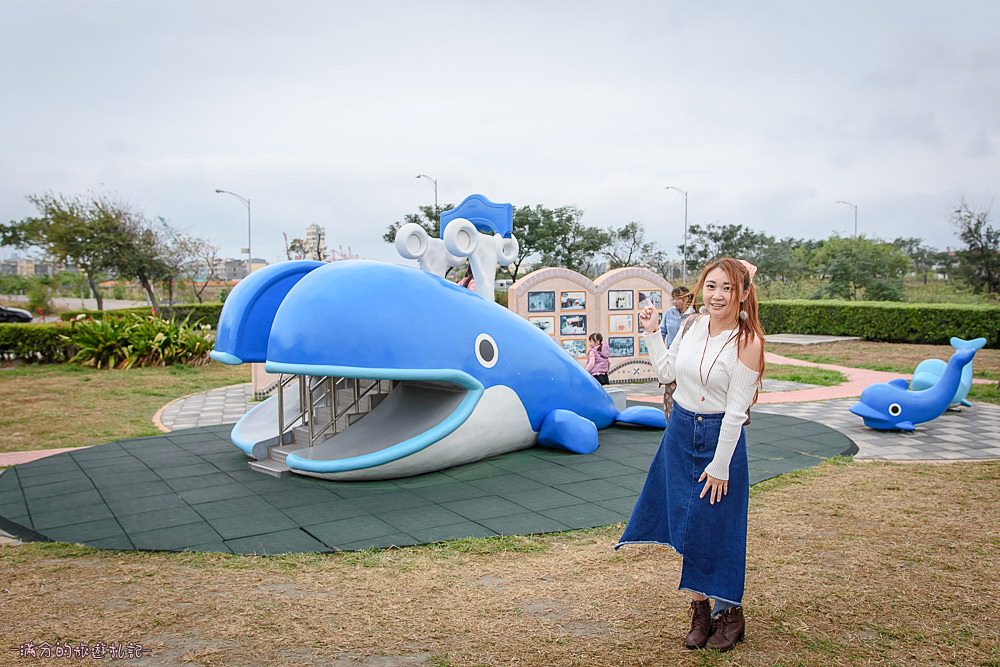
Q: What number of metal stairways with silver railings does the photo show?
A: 1